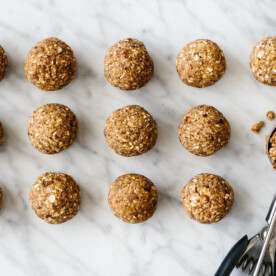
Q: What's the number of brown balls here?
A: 13